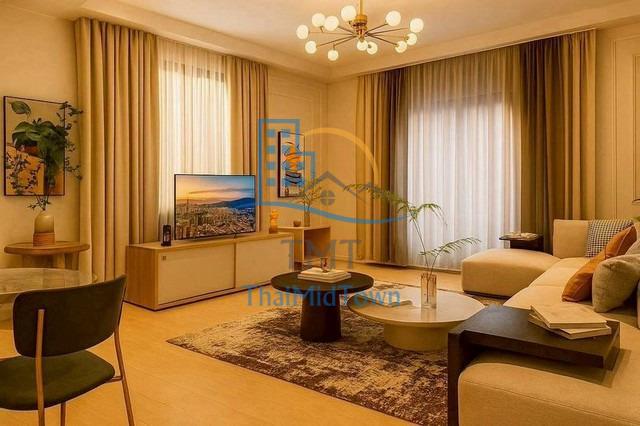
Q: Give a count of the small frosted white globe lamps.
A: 12